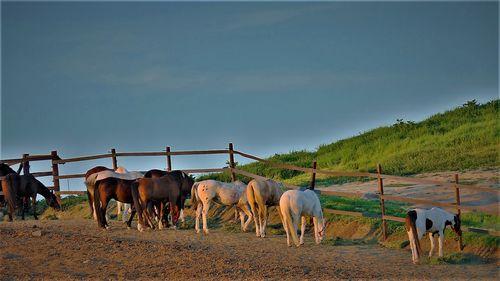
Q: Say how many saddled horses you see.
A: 0